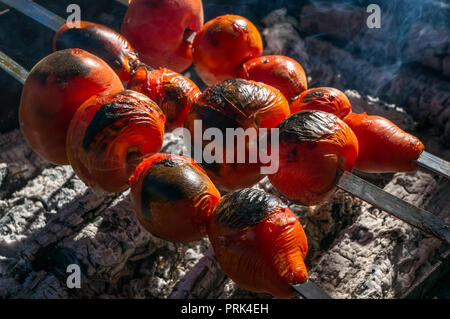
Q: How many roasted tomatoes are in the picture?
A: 13